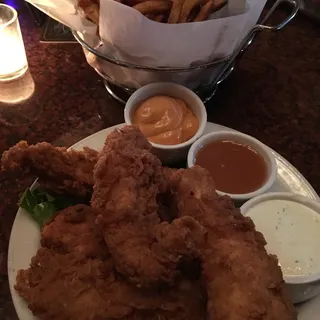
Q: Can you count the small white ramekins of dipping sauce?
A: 3